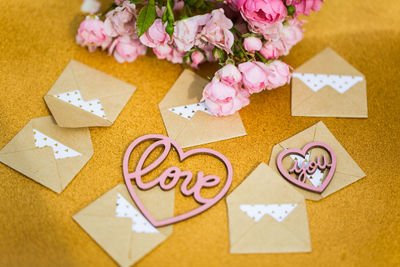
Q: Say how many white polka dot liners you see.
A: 7